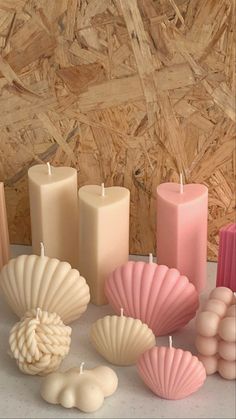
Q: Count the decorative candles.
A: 12